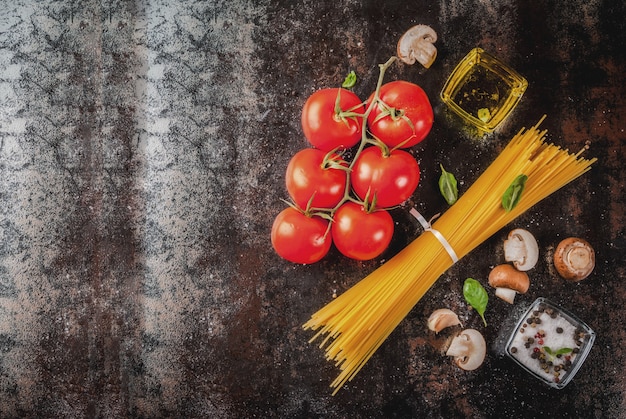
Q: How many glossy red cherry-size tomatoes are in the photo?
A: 6